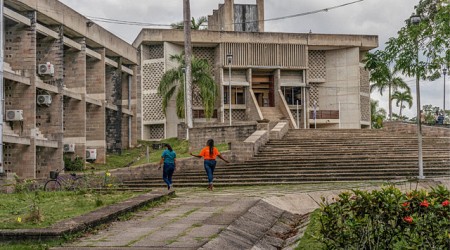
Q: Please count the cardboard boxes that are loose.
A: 0